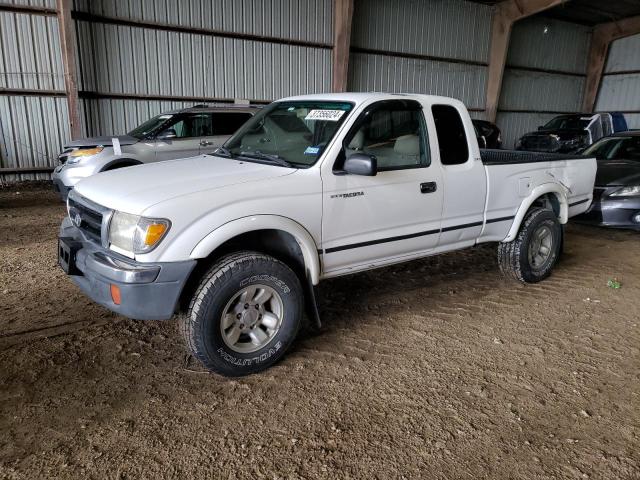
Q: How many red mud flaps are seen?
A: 0